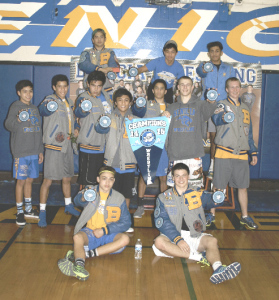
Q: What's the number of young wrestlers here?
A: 12